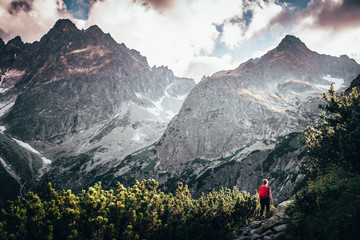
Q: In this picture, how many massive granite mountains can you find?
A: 2